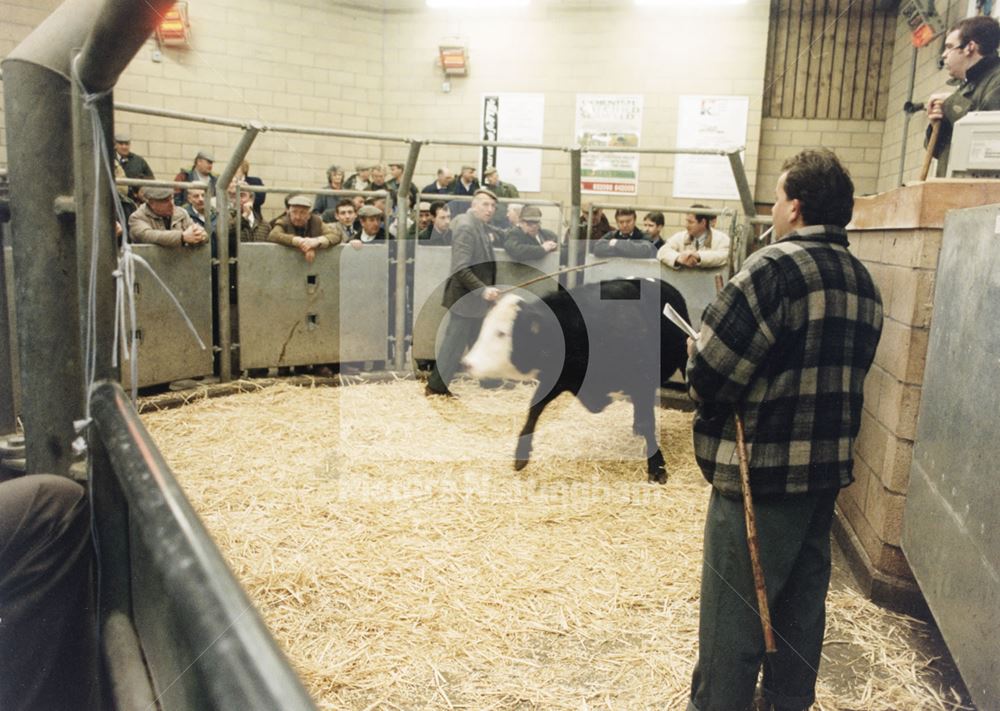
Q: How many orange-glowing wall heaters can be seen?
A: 3